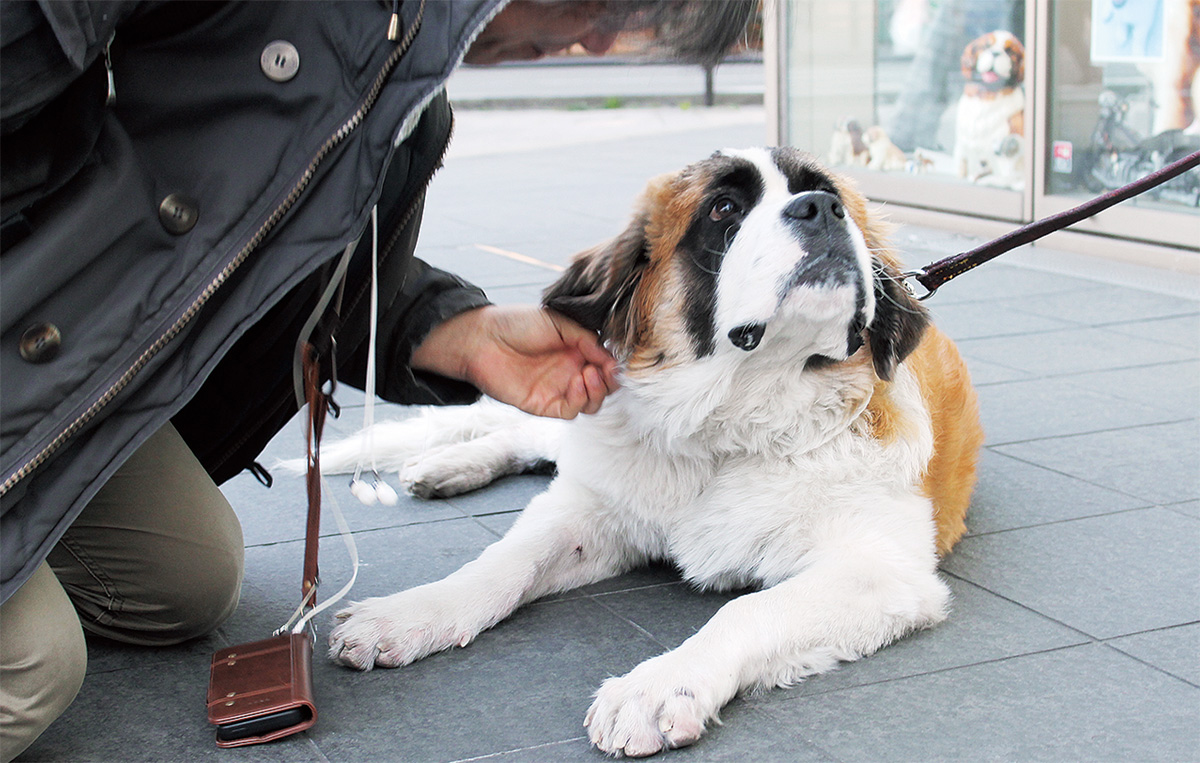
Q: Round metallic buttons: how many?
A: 3